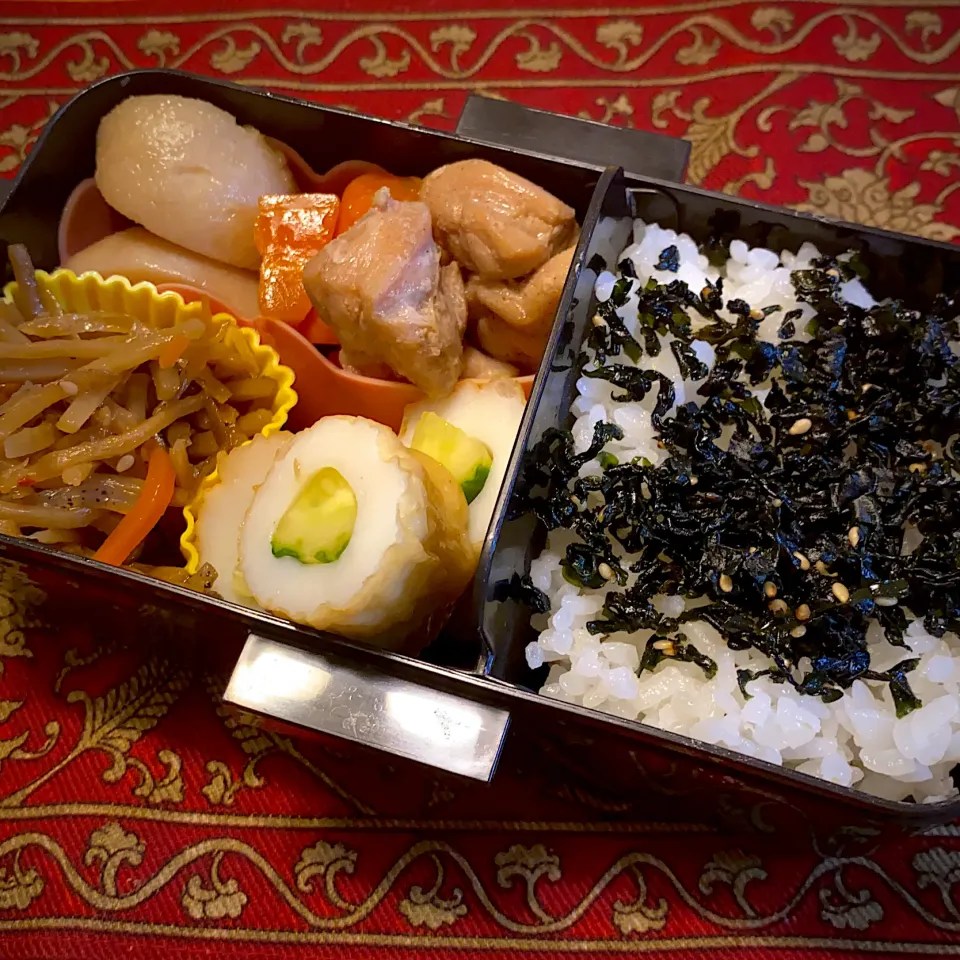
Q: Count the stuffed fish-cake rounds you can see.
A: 3